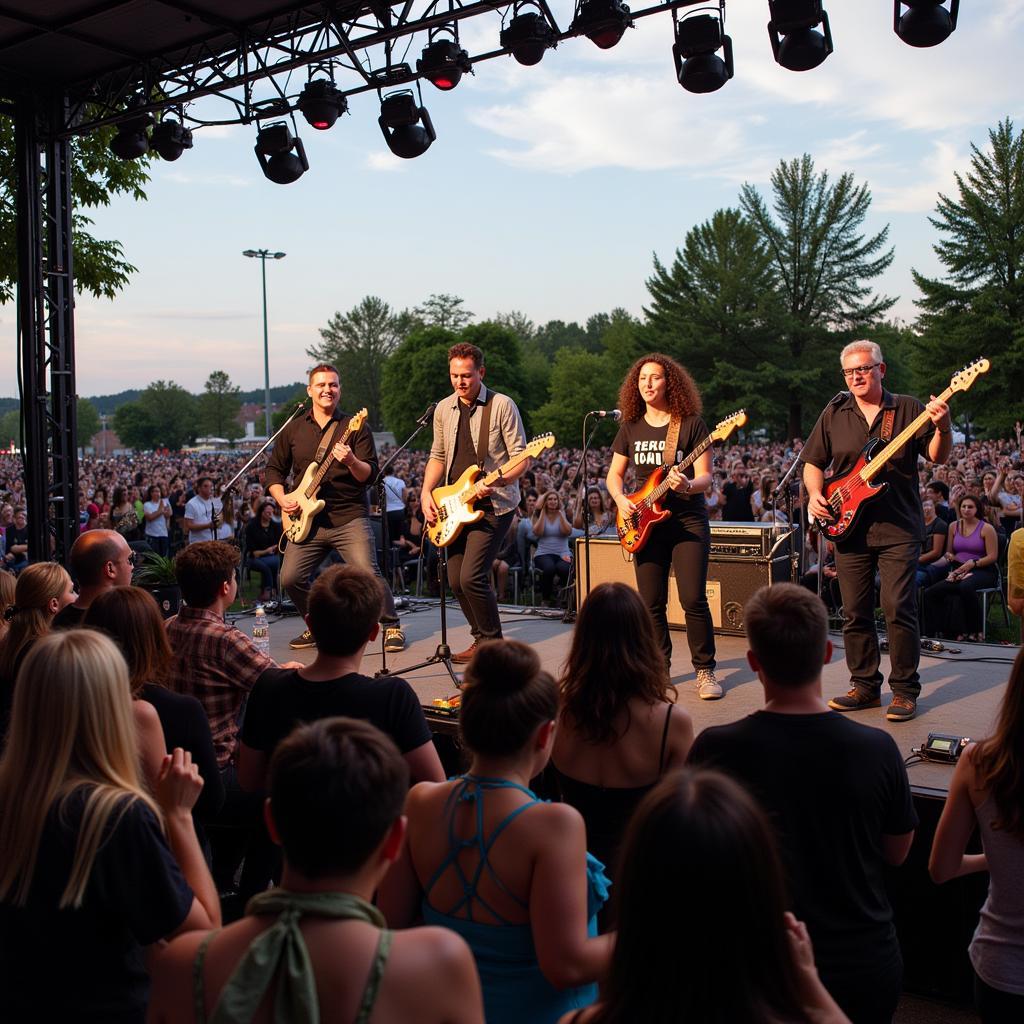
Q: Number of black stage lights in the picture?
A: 11